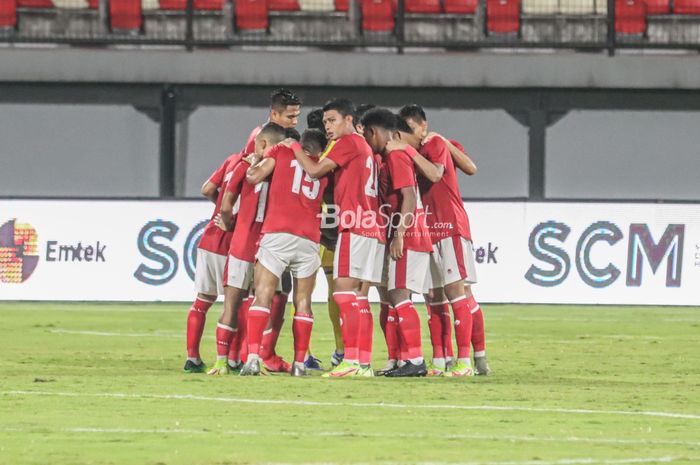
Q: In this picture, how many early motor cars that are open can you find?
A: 0